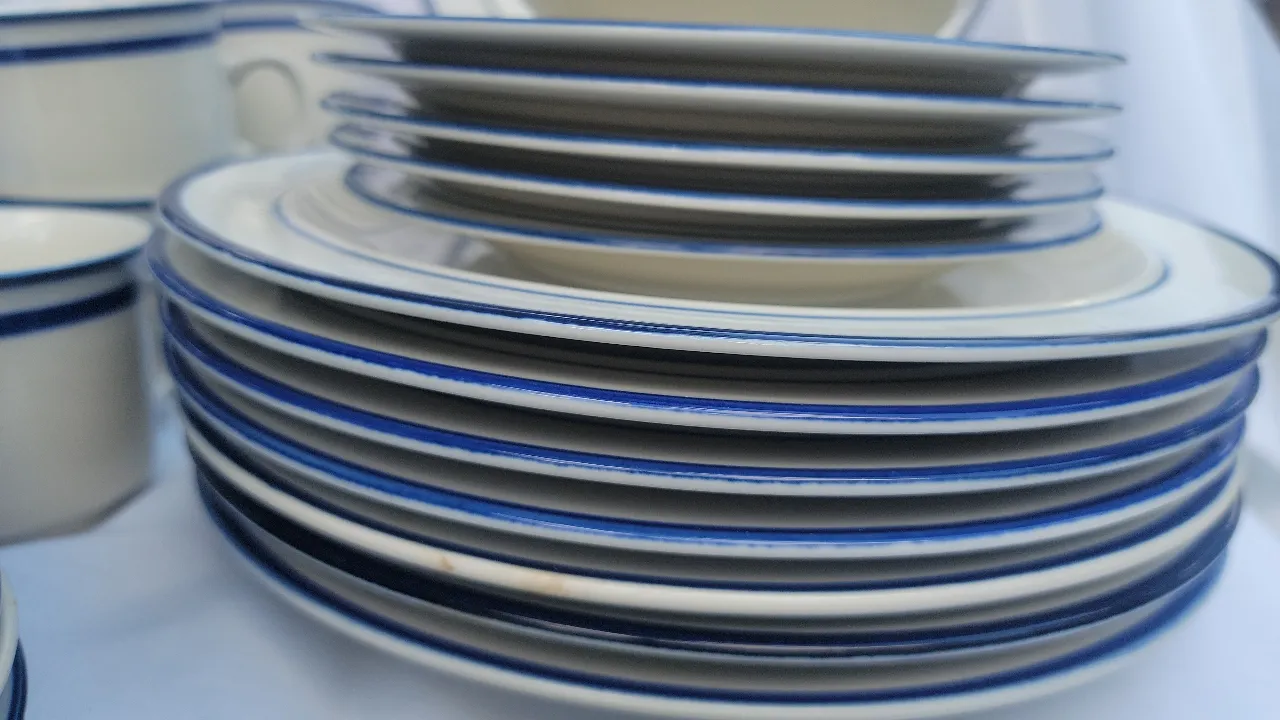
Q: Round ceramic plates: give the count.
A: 12